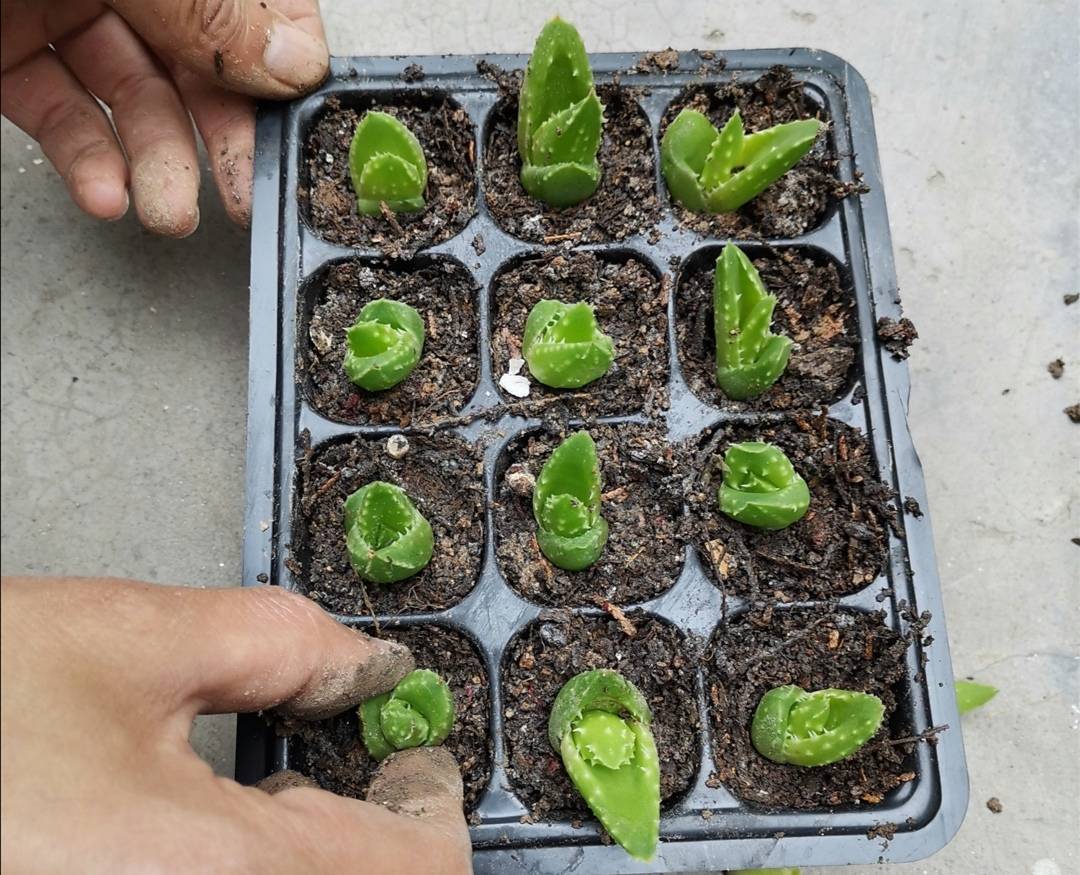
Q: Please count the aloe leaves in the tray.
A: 12